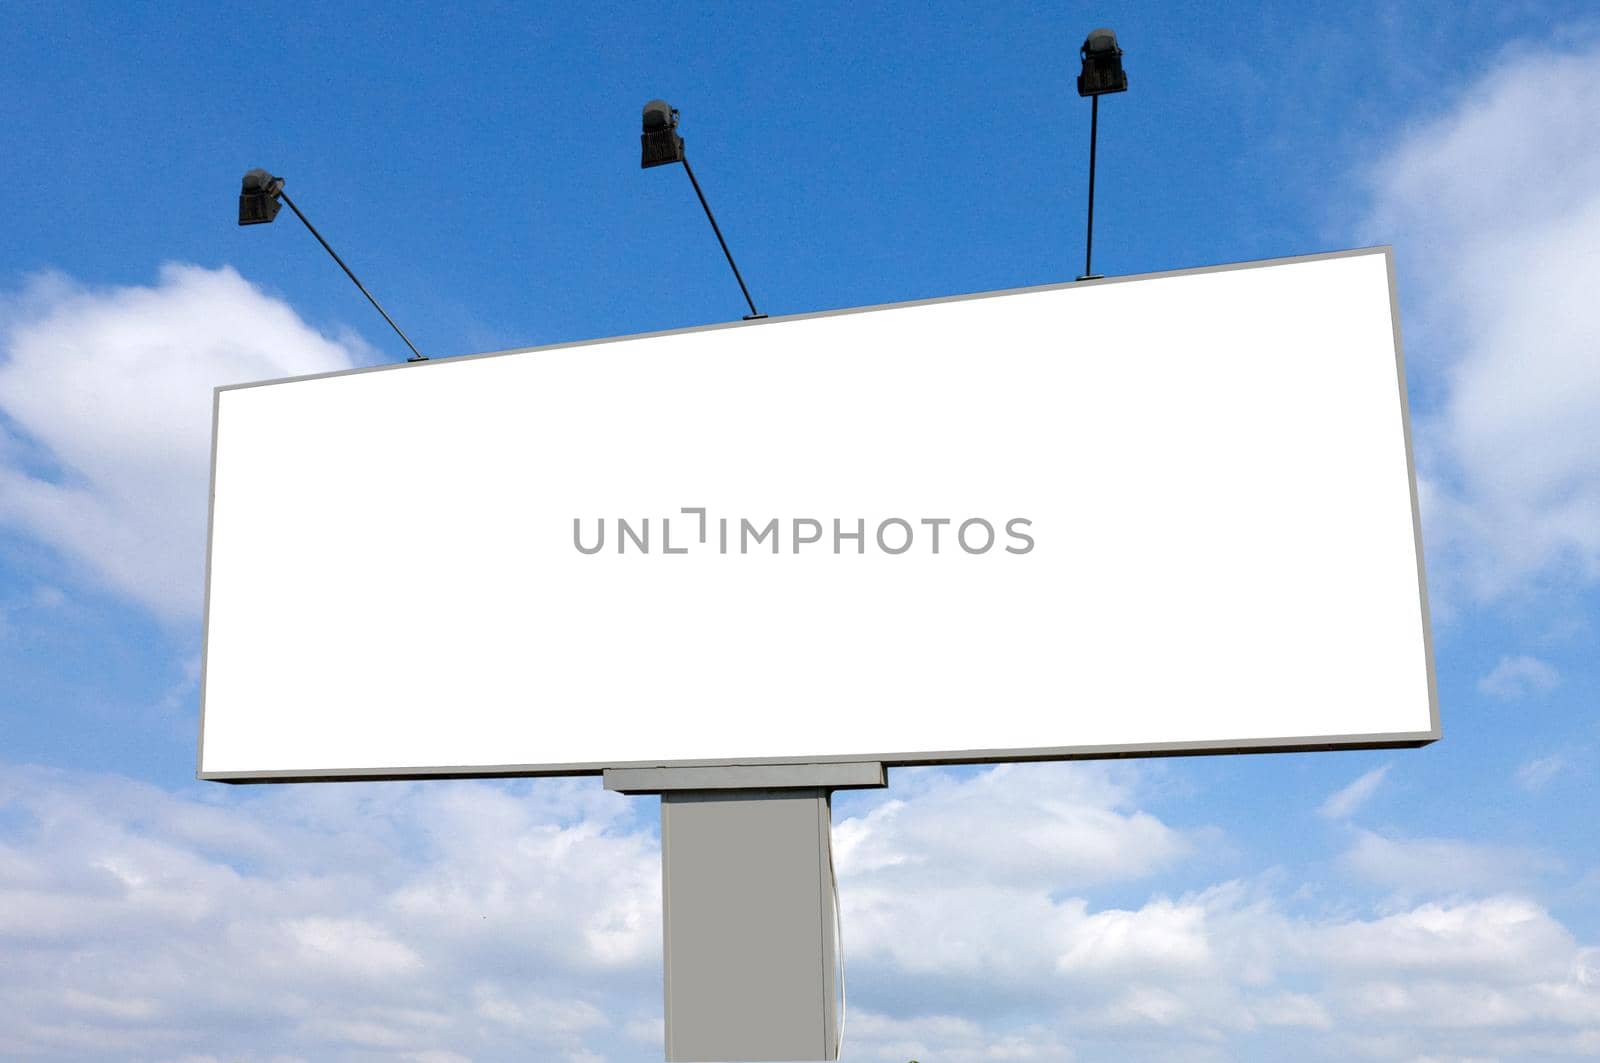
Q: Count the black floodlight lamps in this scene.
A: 3